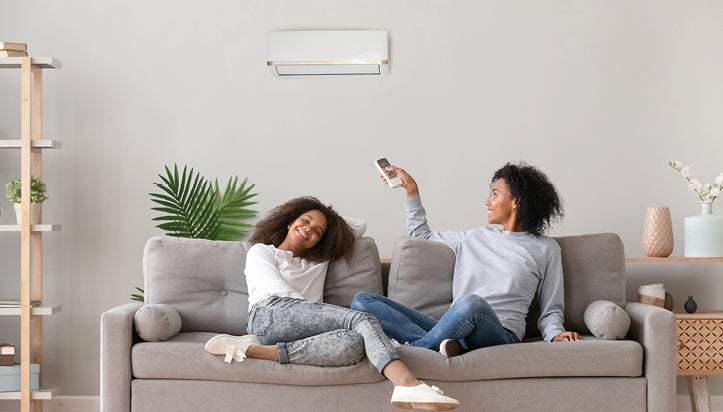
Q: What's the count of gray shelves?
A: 5